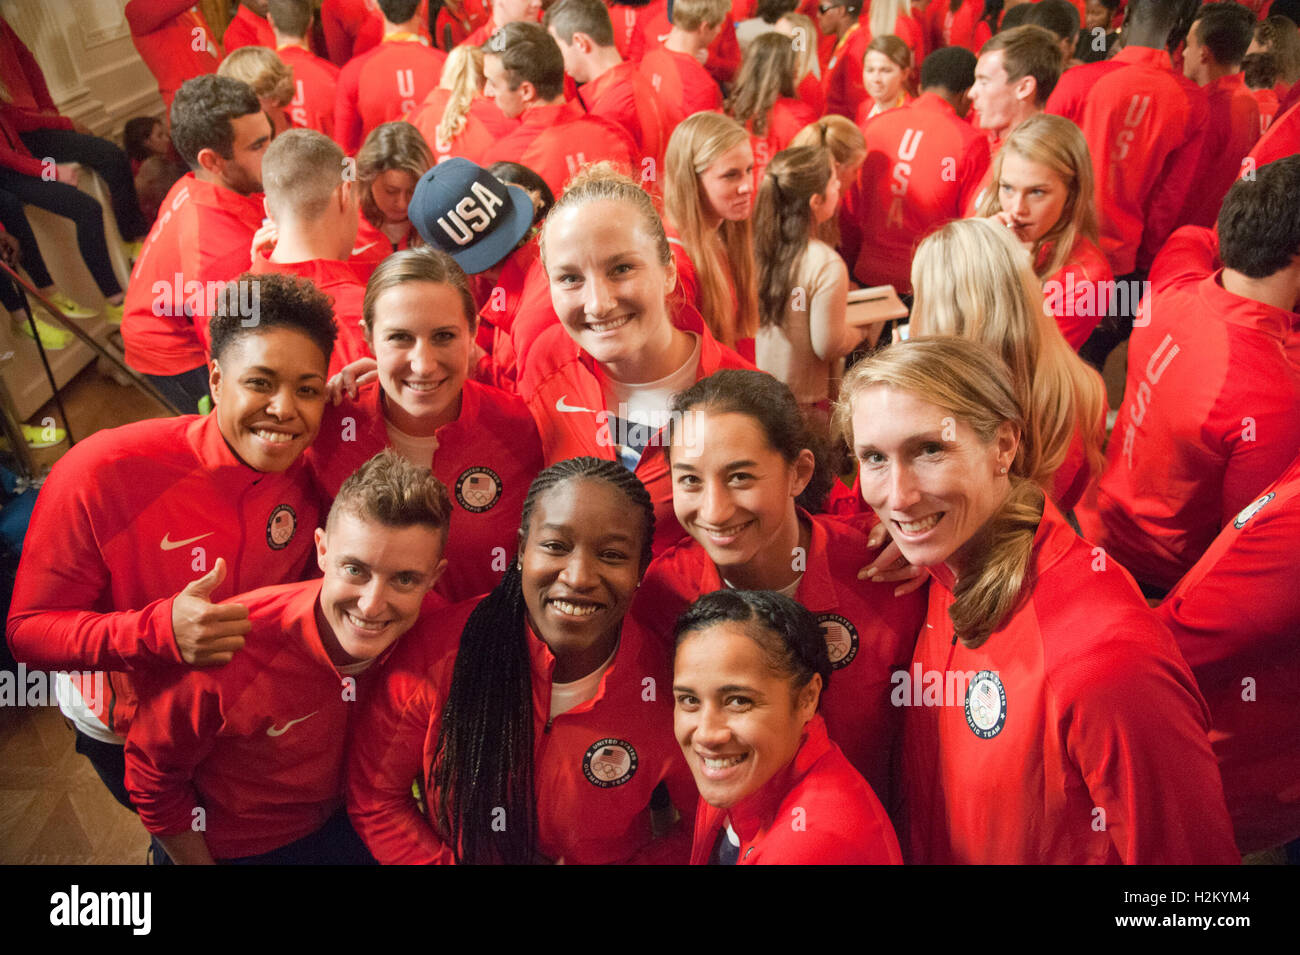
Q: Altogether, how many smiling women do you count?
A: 8